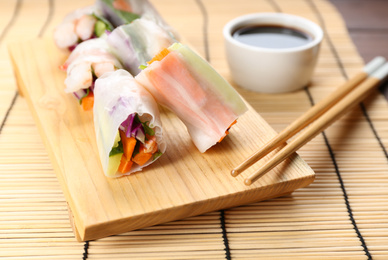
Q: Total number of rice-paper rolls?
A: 6